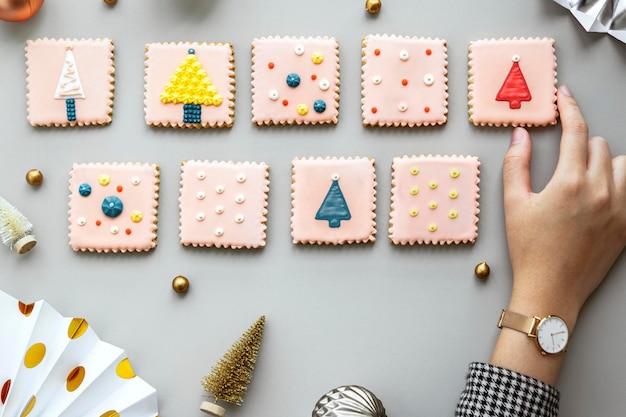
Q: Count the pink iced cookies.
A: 9